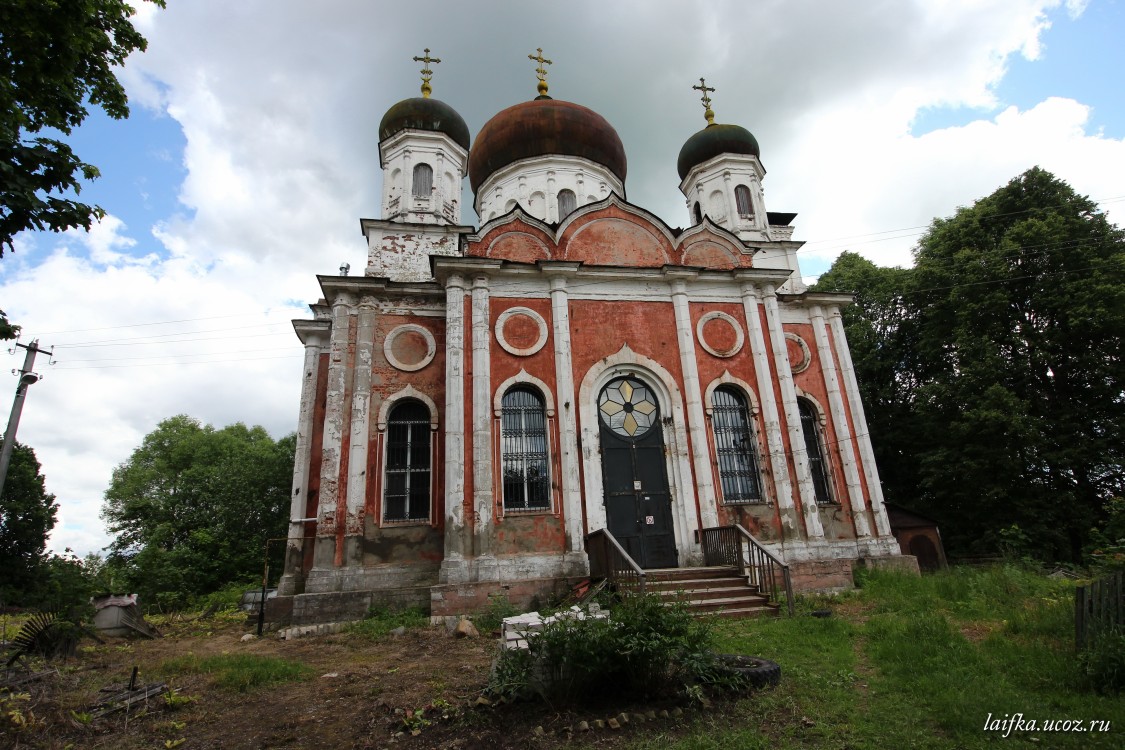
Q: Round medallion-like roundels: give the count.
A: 4